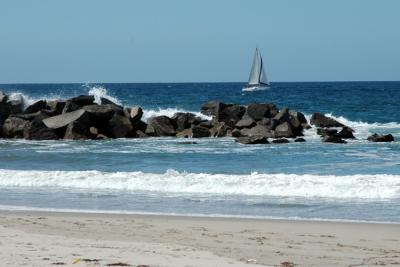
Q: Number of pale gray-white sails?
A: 2